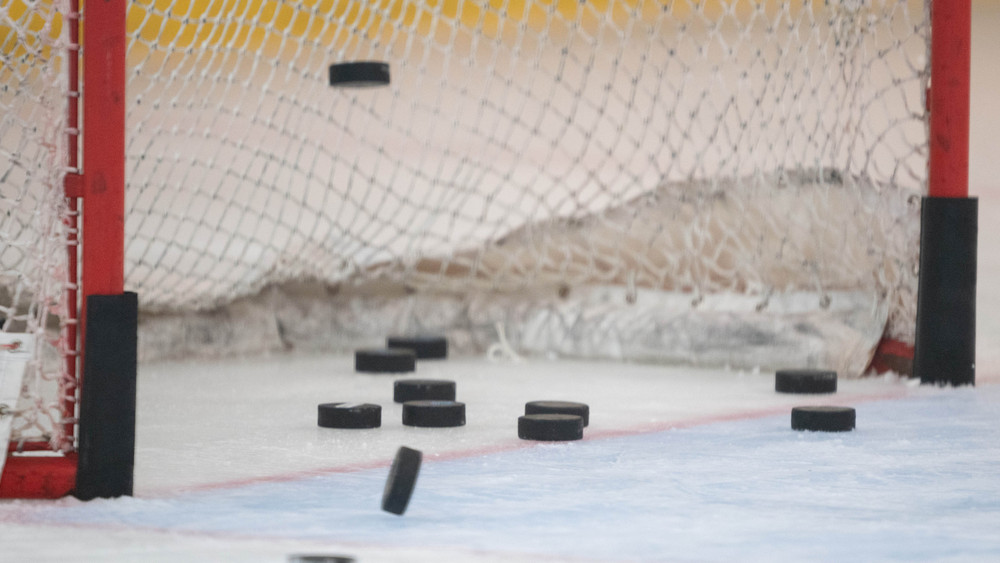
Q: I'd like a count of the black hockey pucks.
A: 12